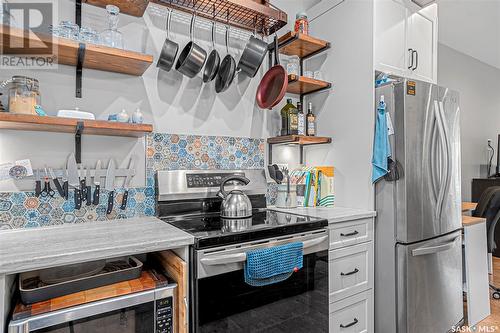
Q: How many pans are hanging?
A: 6